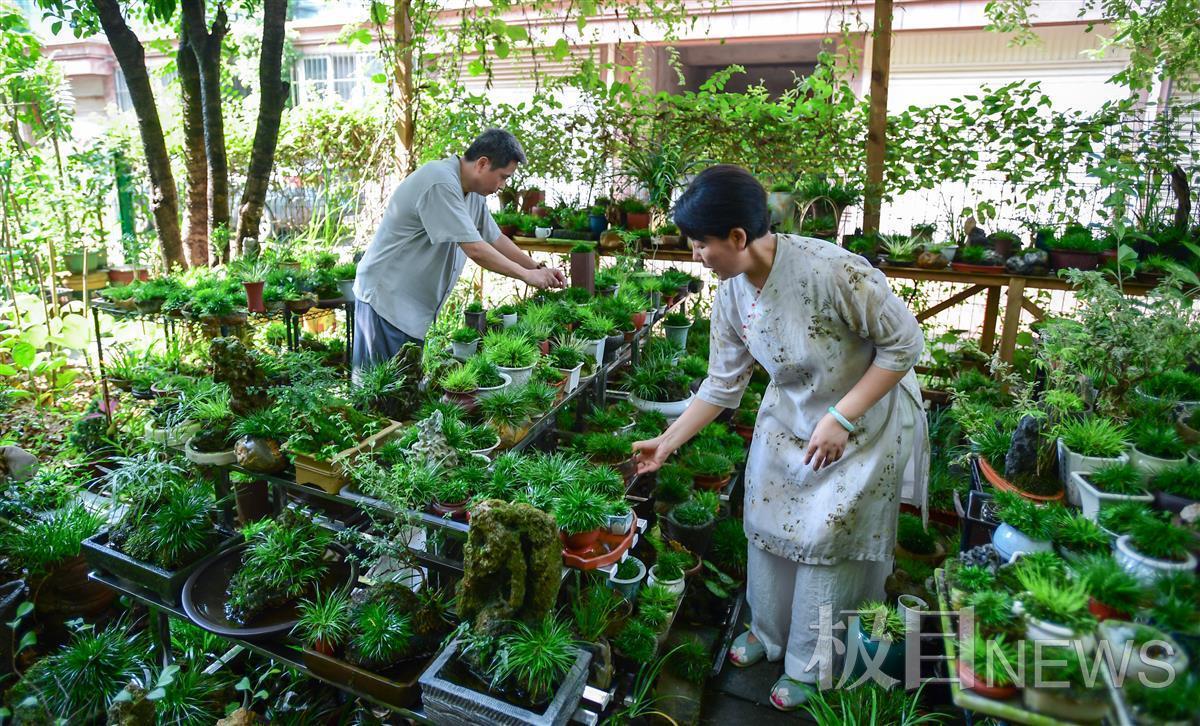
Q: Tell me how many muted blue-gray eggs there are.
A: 0